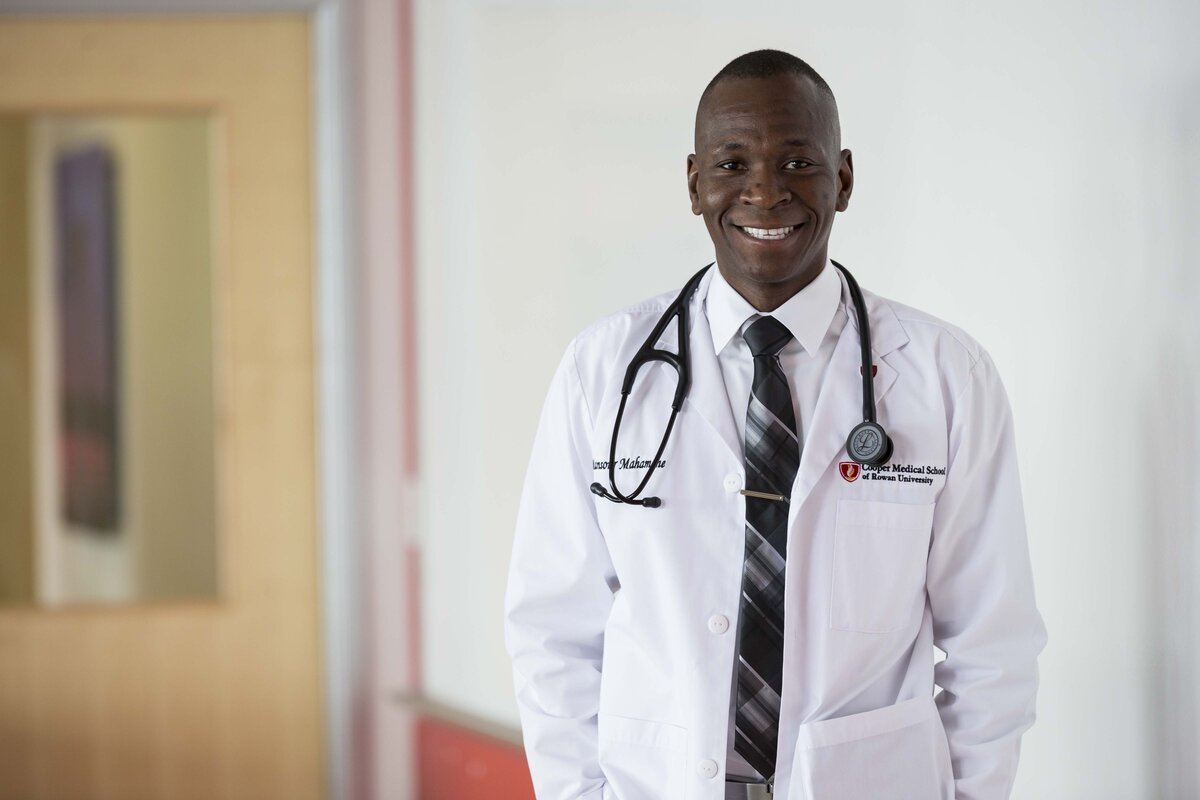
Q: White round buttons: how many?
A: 3